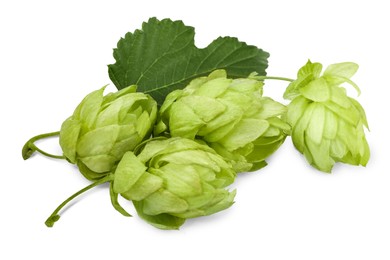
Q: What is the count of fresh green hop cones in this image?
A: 4